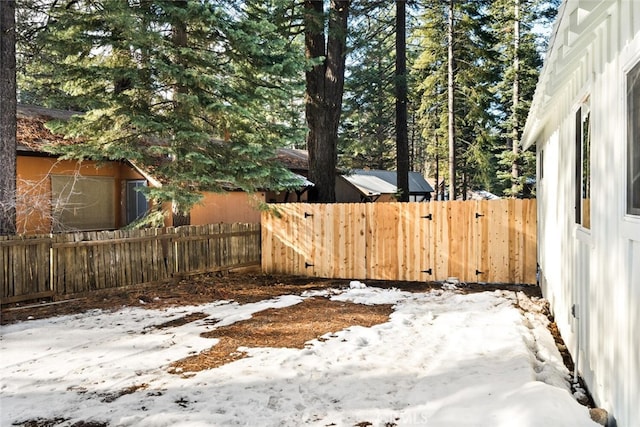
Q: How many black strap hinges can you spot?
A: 6